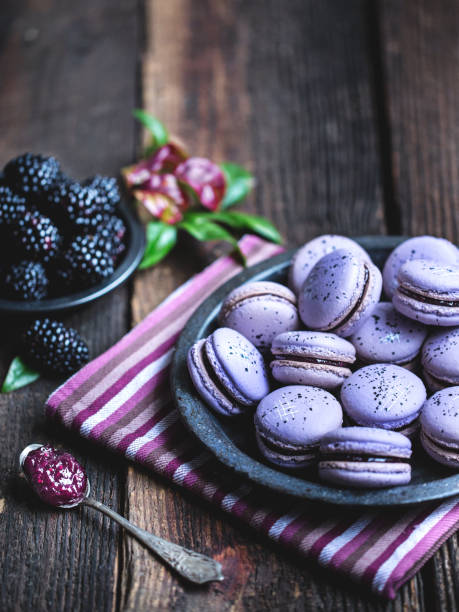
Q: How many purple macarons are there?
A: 13